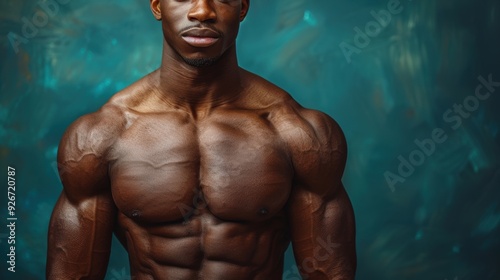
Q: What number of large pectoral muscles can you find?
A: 2